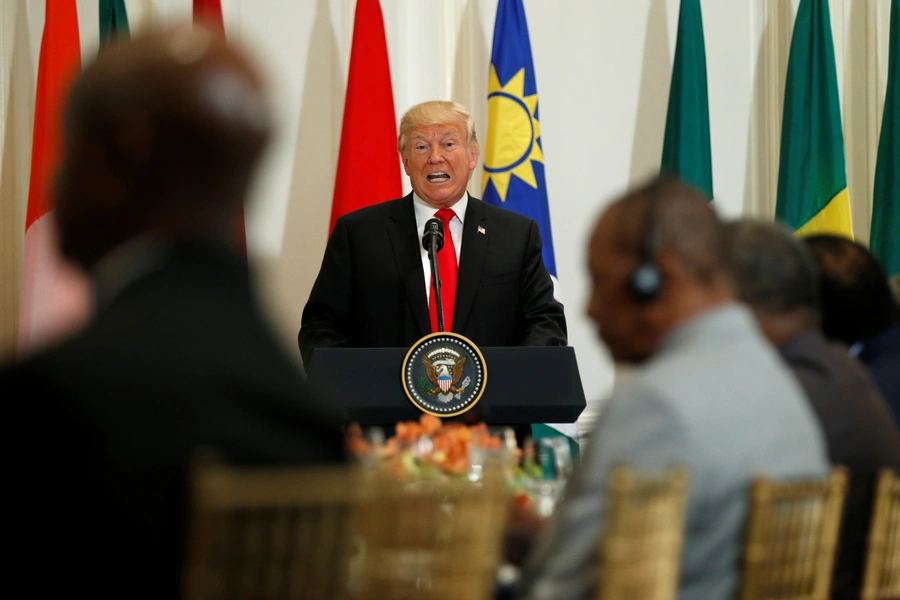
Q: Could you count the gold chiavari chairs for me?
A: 5